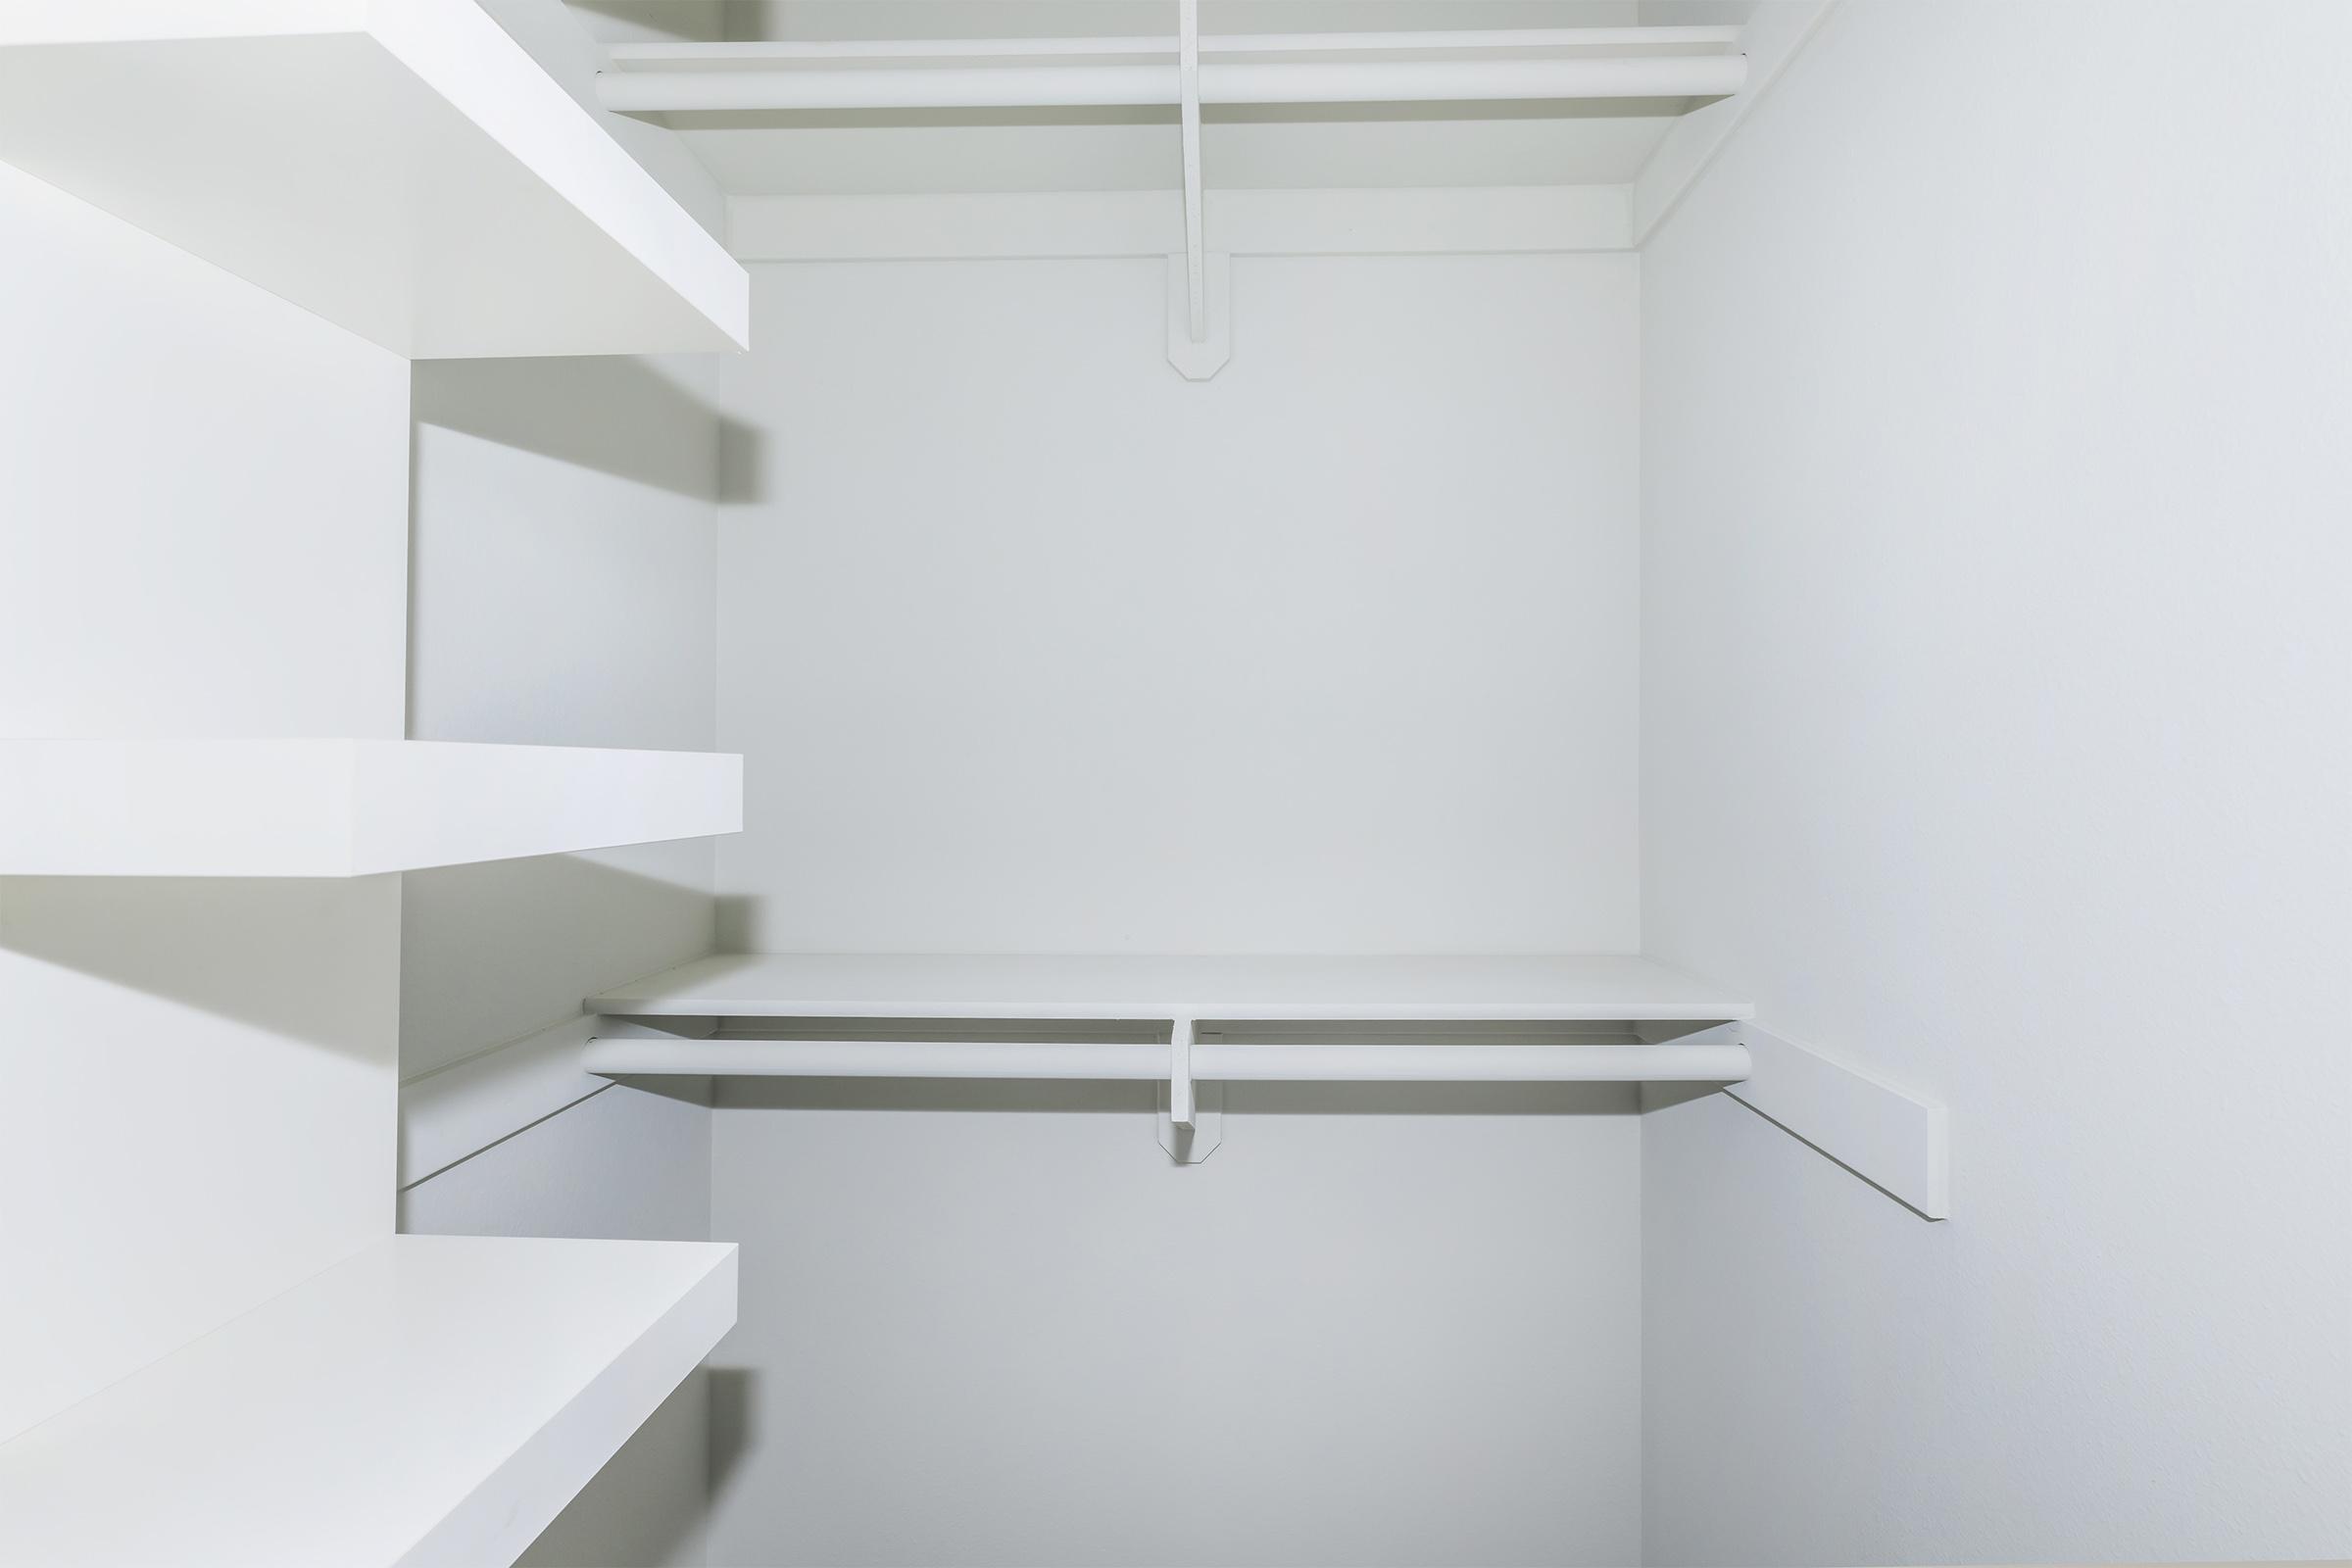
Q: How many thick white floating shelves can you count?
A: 3